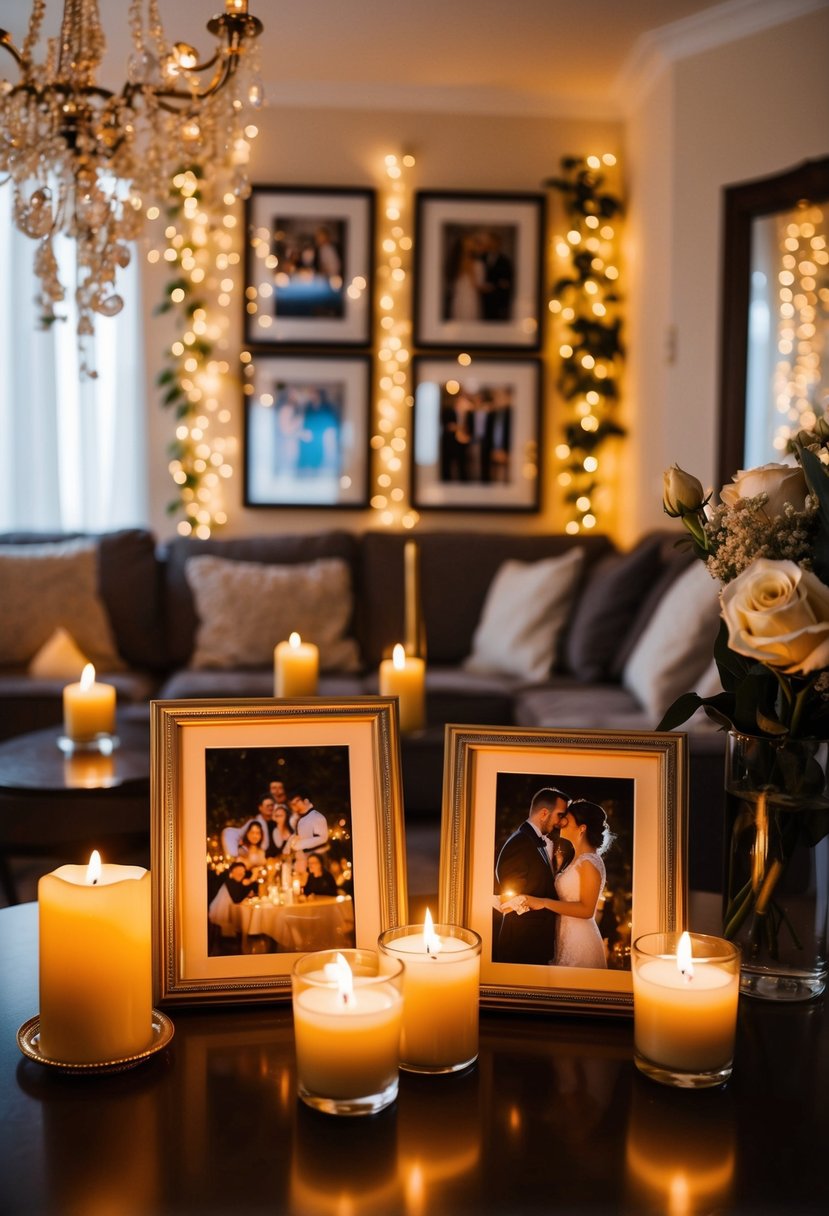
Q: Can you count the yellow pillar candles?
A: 4